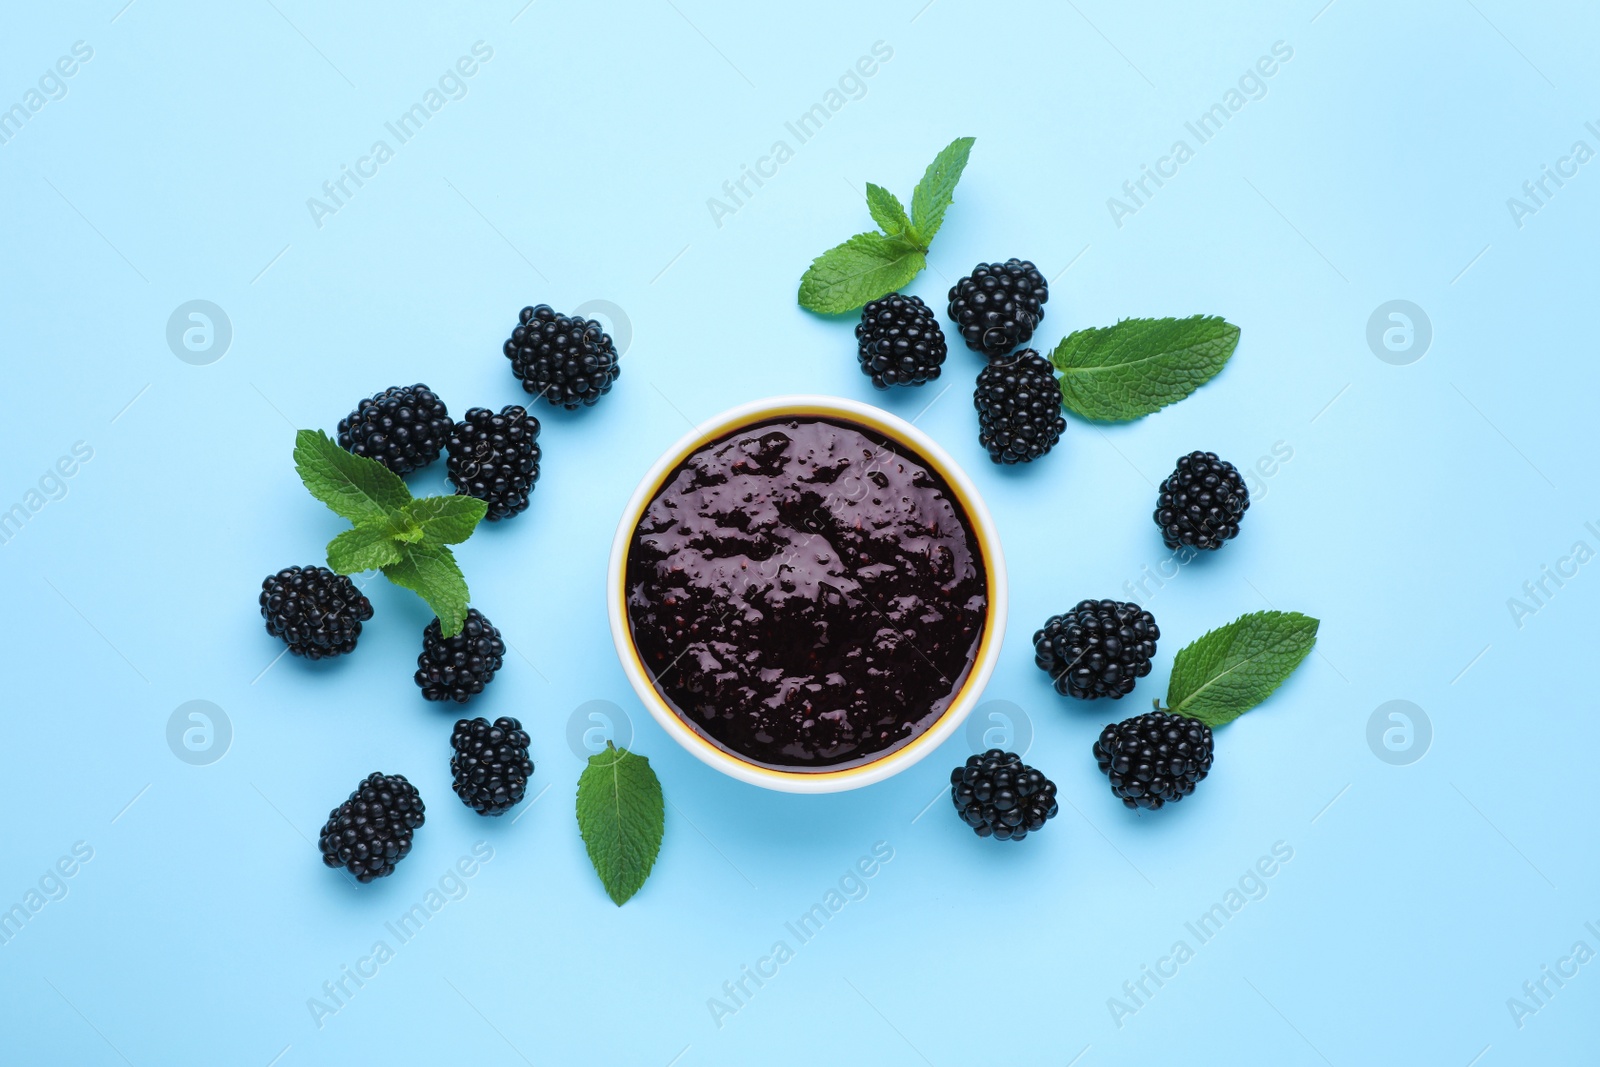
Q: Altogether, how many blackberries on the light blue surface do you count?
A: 14